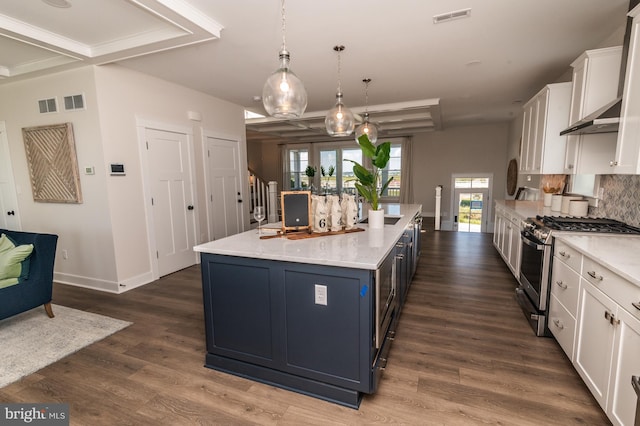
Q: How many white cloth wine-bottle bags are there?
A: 3